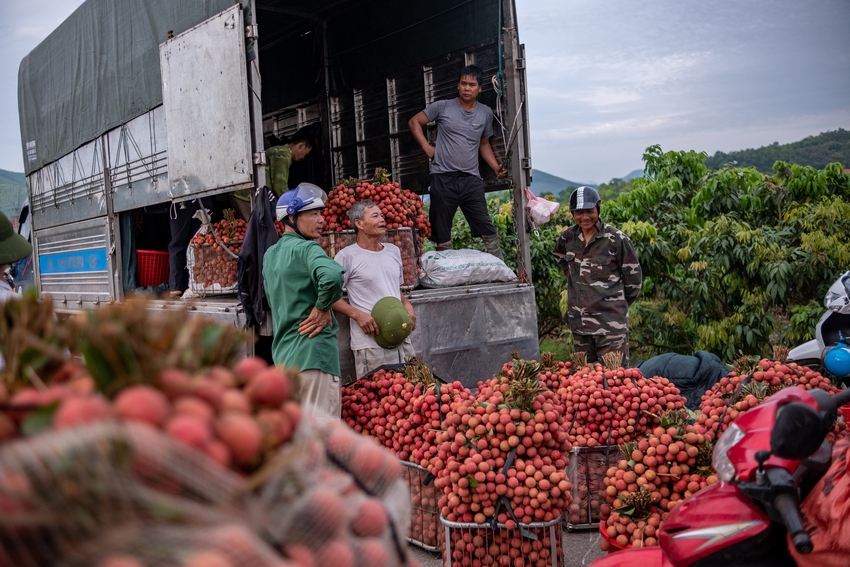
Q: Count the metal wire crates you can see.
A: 5